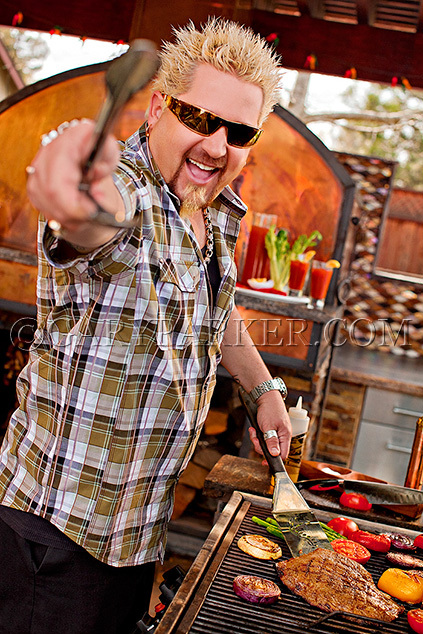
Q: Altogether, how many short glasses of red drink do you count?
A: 2